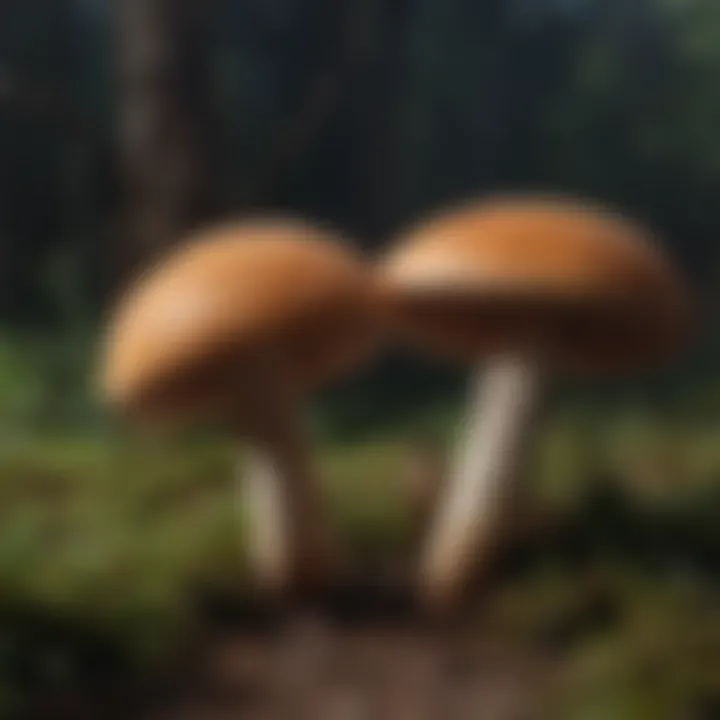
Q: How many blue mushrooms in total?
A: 0